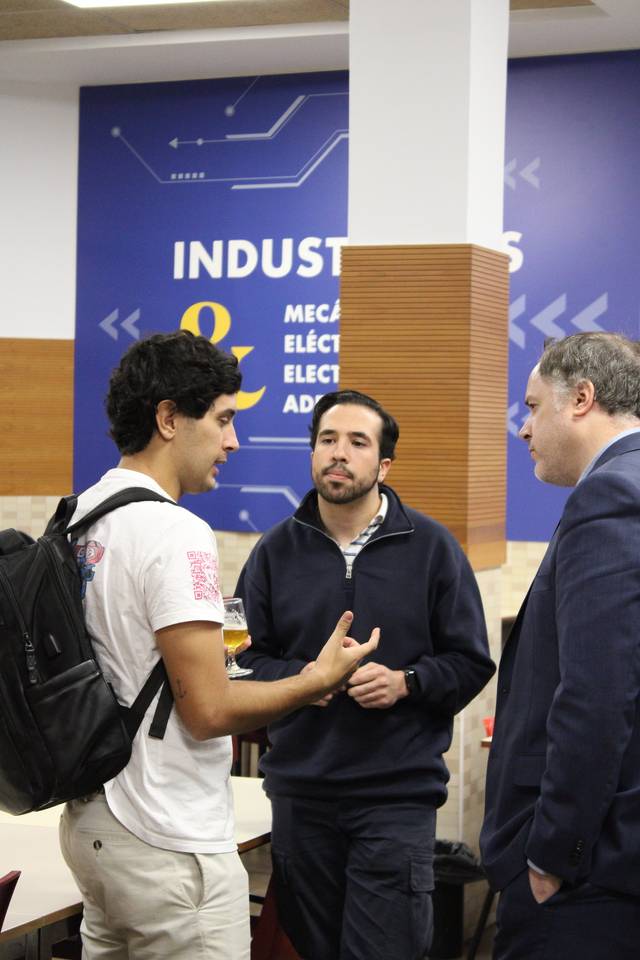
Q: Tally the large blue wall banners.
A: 1